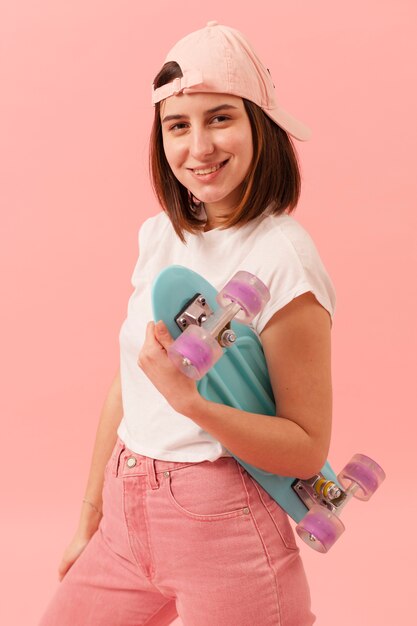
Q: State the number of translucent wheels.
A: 4